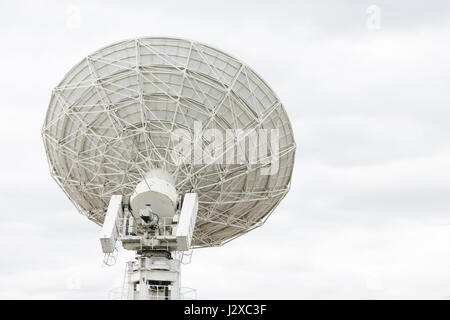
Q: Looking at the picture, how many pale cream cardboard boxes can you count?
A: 0